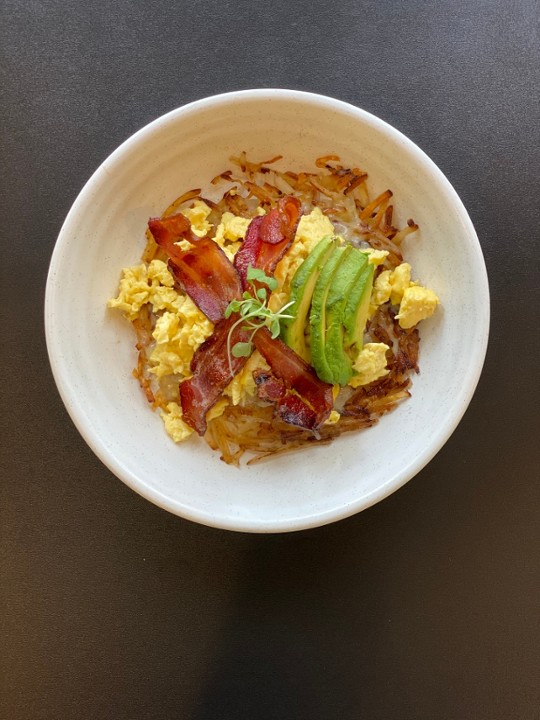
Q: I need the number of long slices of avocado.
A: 4